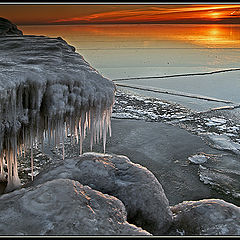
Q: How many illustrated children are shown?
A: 0